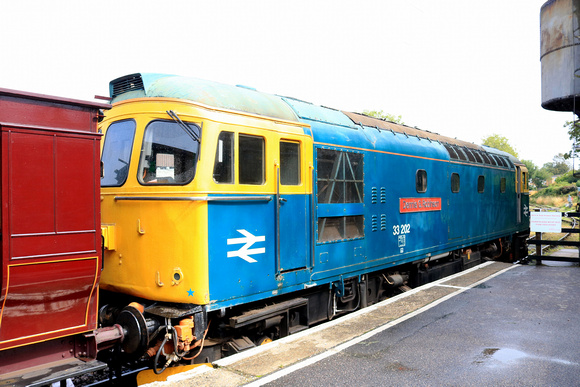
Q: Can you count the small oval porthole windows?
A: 4